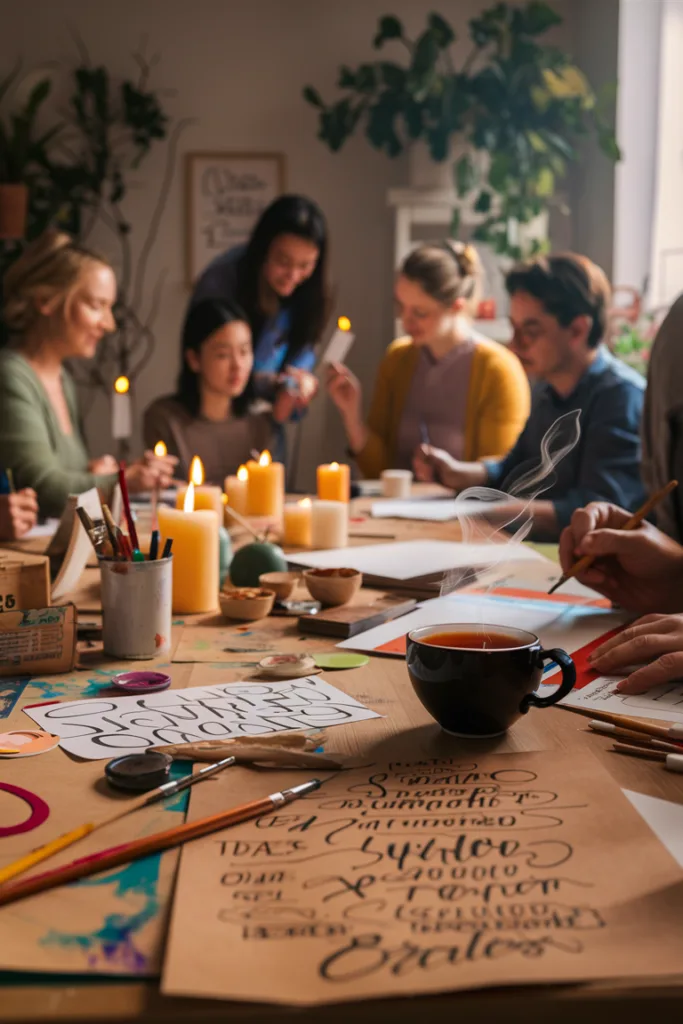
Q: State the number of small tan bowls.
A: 3